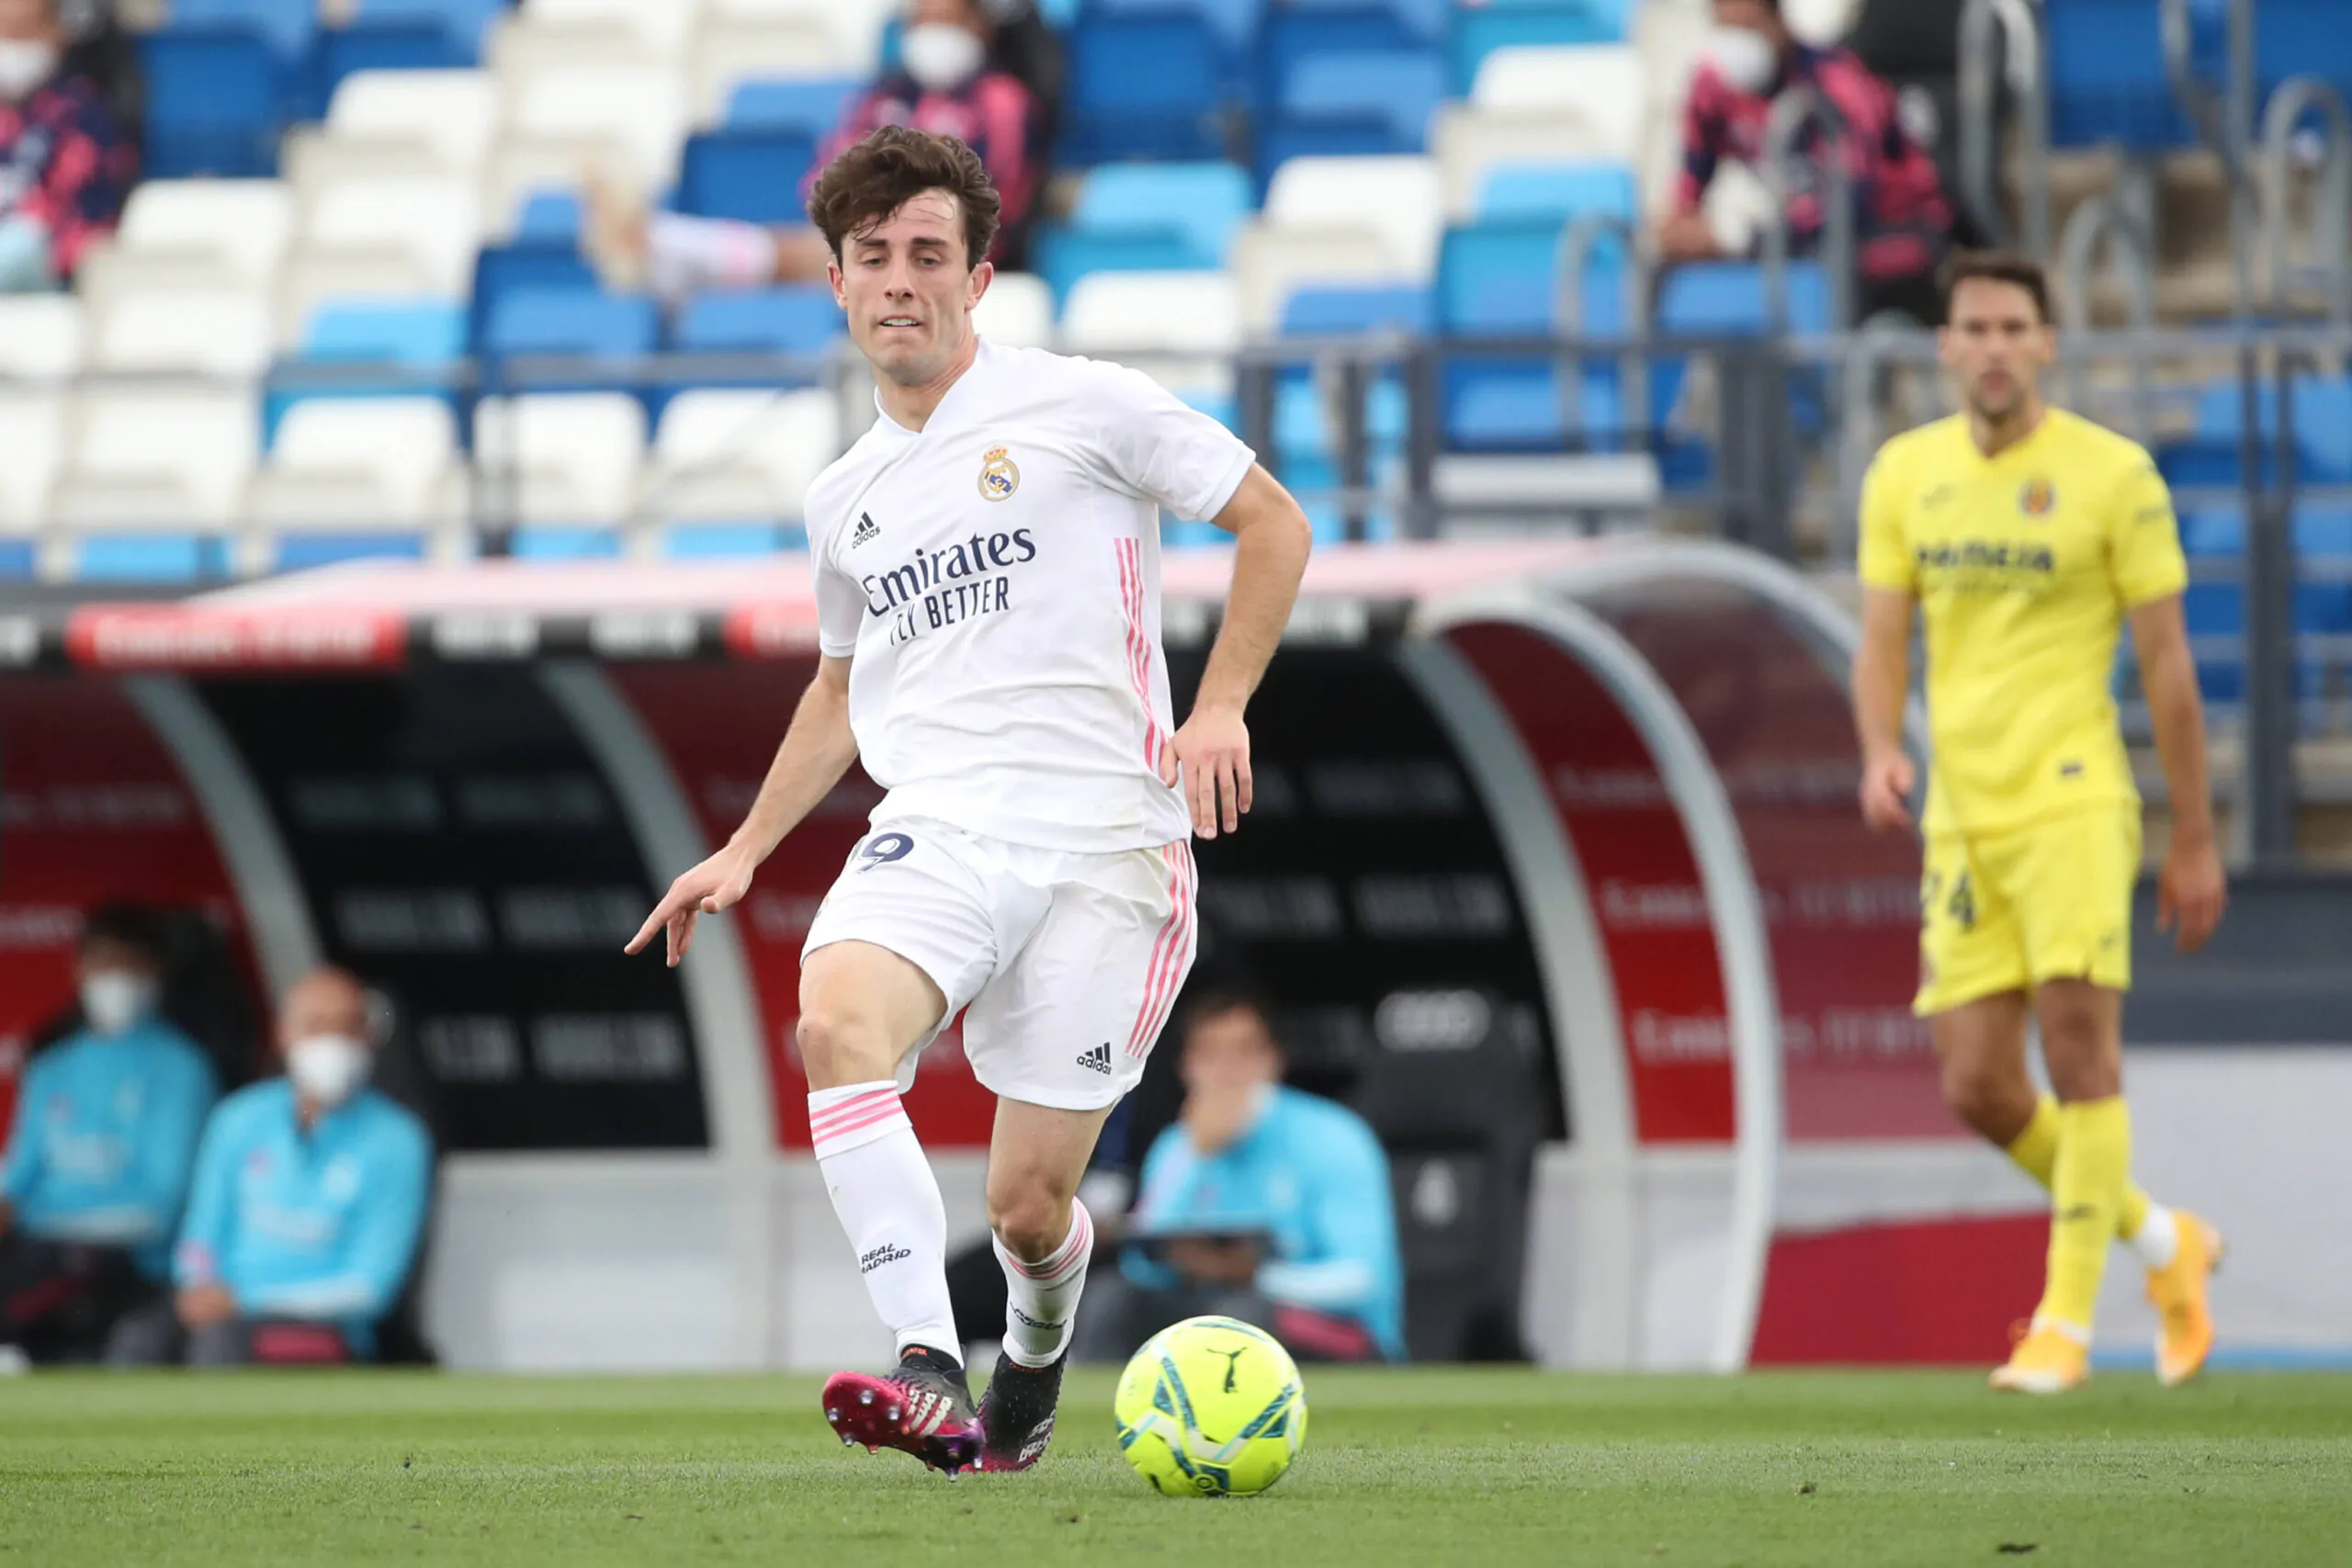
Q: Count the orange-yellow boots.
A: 2